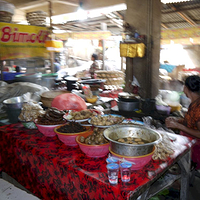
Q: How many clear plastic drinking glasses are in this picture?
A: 3